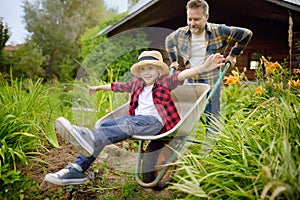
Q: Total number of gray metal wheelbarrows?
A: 1